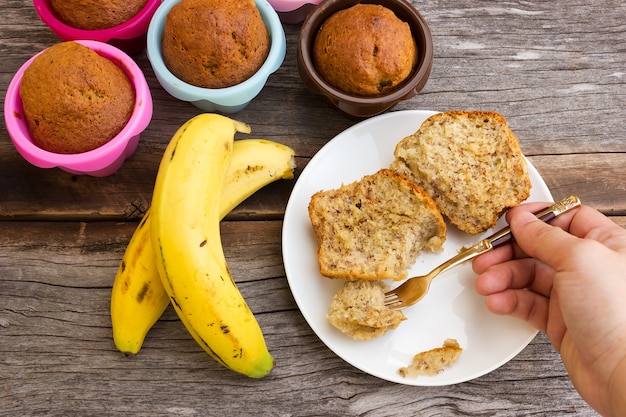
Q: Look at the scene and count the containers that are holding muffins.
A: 4